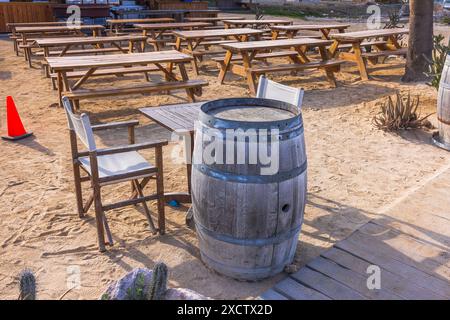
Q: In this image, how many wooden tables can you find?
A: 13